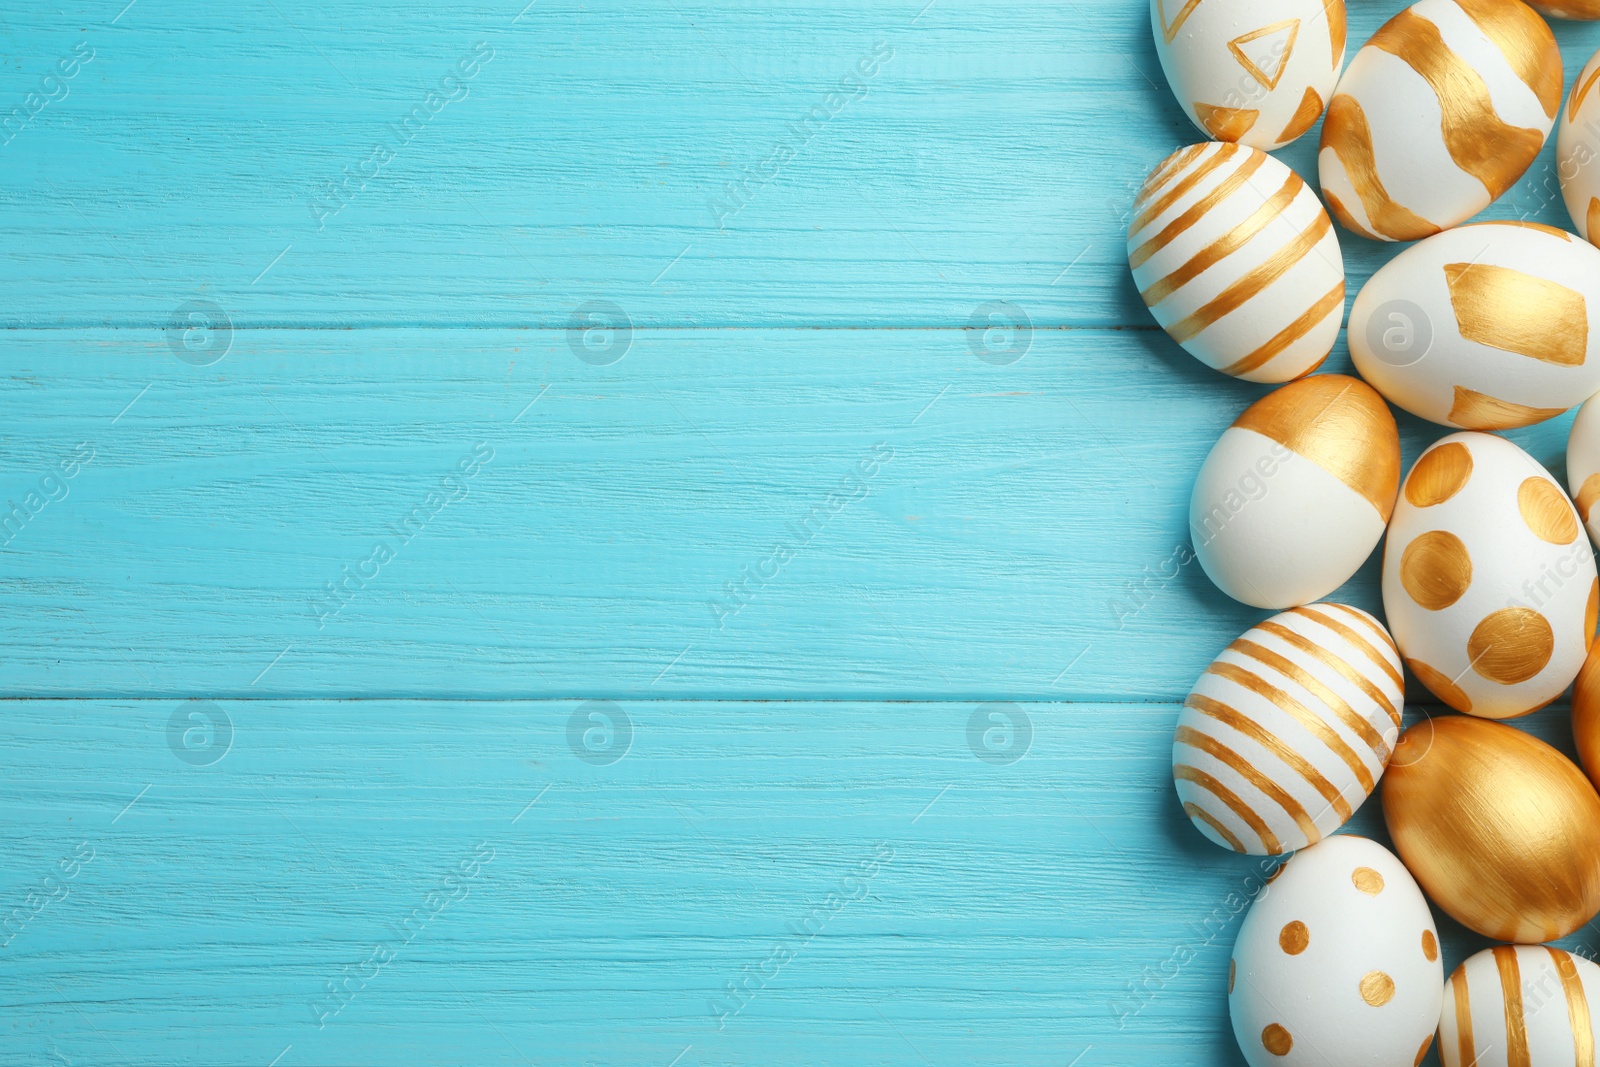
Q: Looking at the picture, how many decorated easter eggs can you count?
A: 14